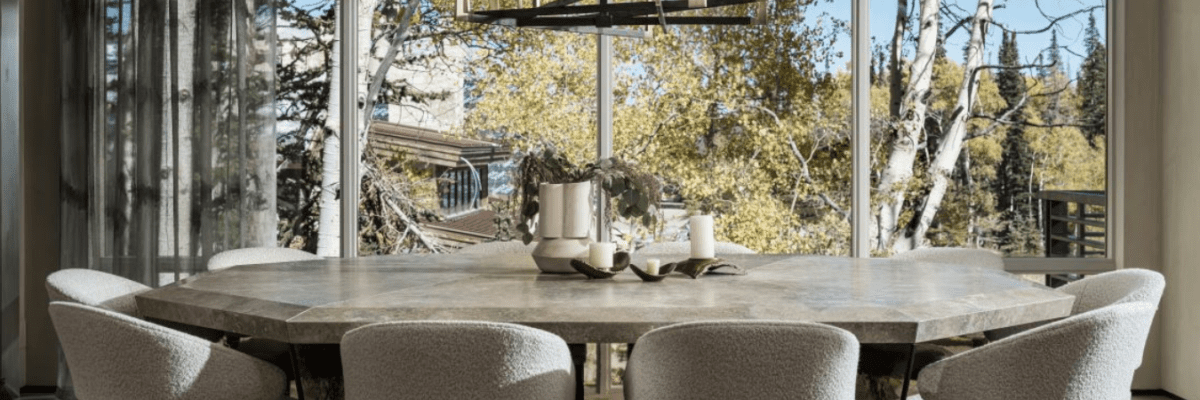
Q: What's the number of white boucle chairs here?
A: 10